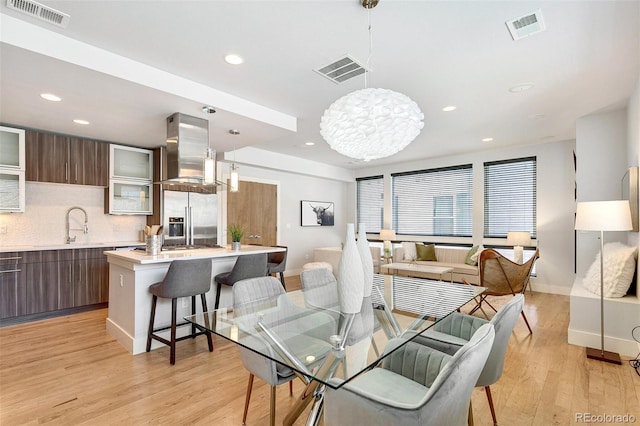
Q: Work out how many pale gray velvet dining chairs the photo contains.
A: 4